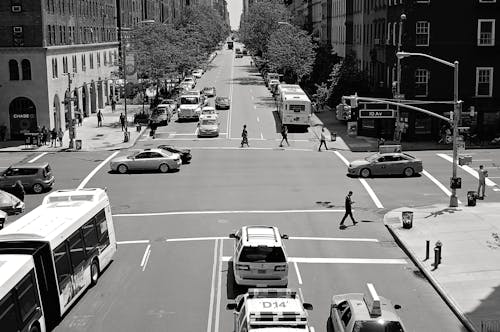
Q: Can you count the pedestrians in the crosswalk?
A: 4